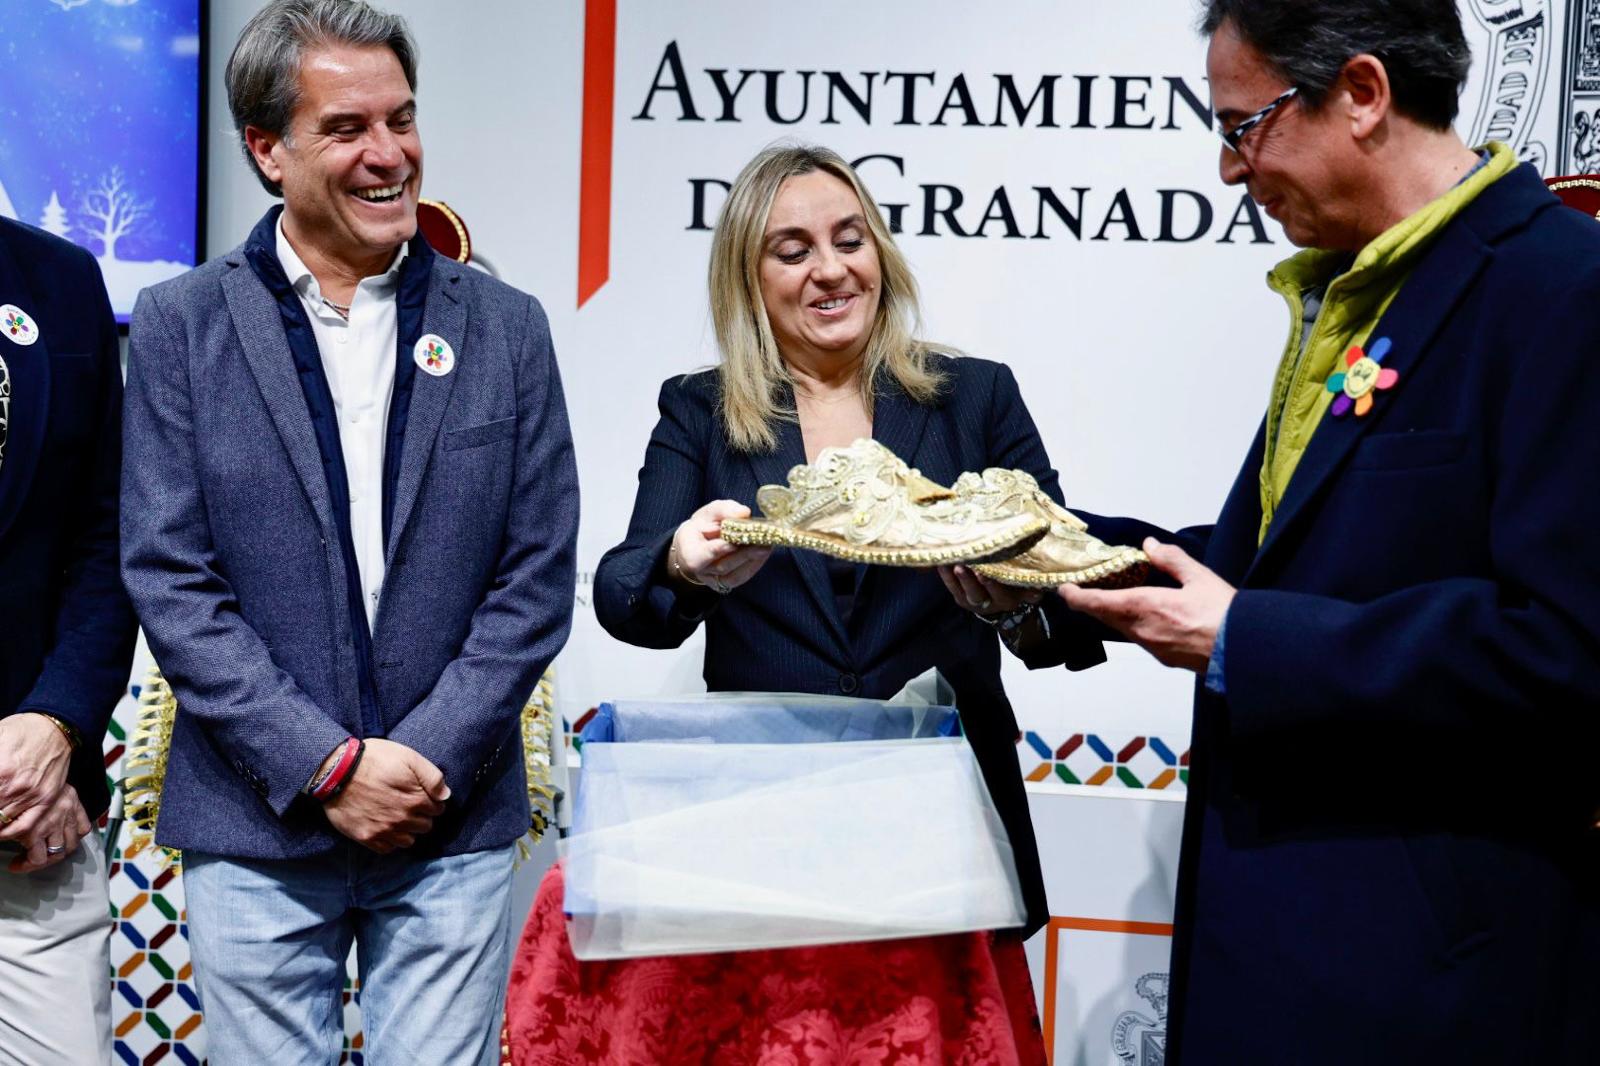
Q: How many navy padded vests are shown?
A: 1